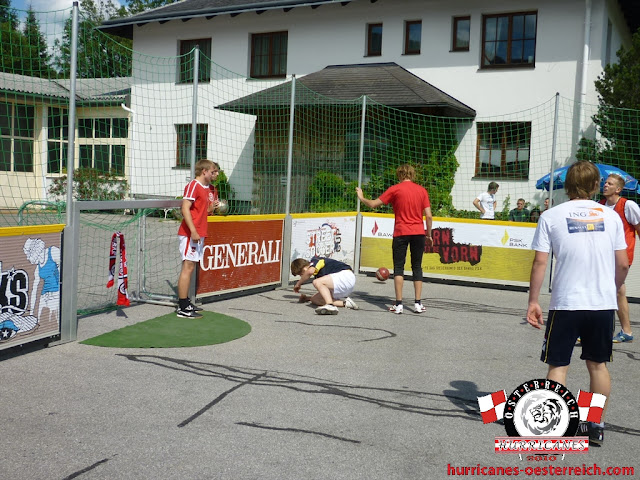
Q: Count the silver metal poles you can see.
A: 5